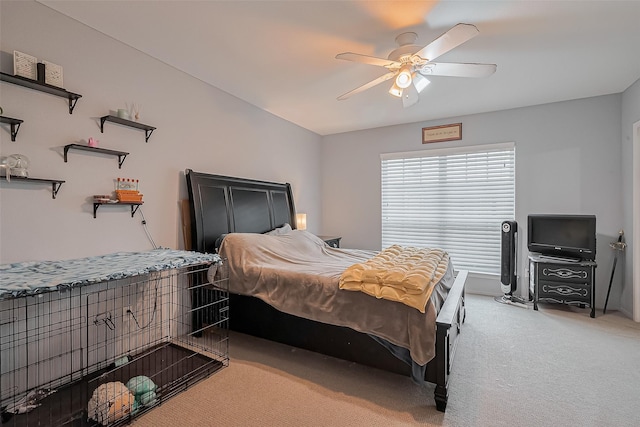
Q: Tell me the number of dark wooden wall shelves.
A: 6